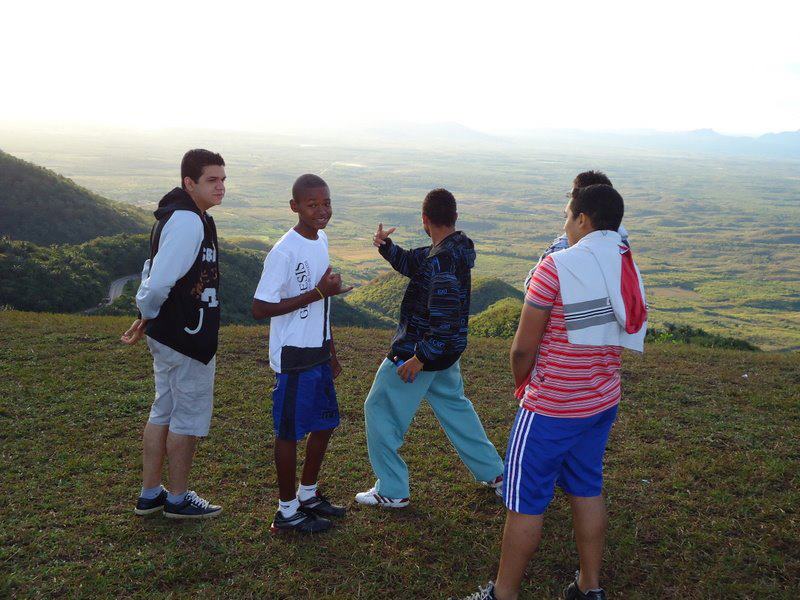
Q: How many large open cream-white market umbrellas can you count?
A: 0